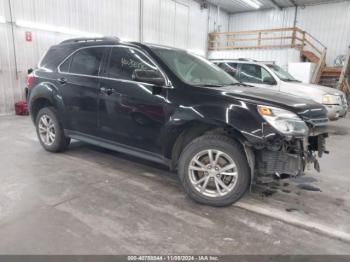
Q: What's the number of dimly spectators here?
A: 0